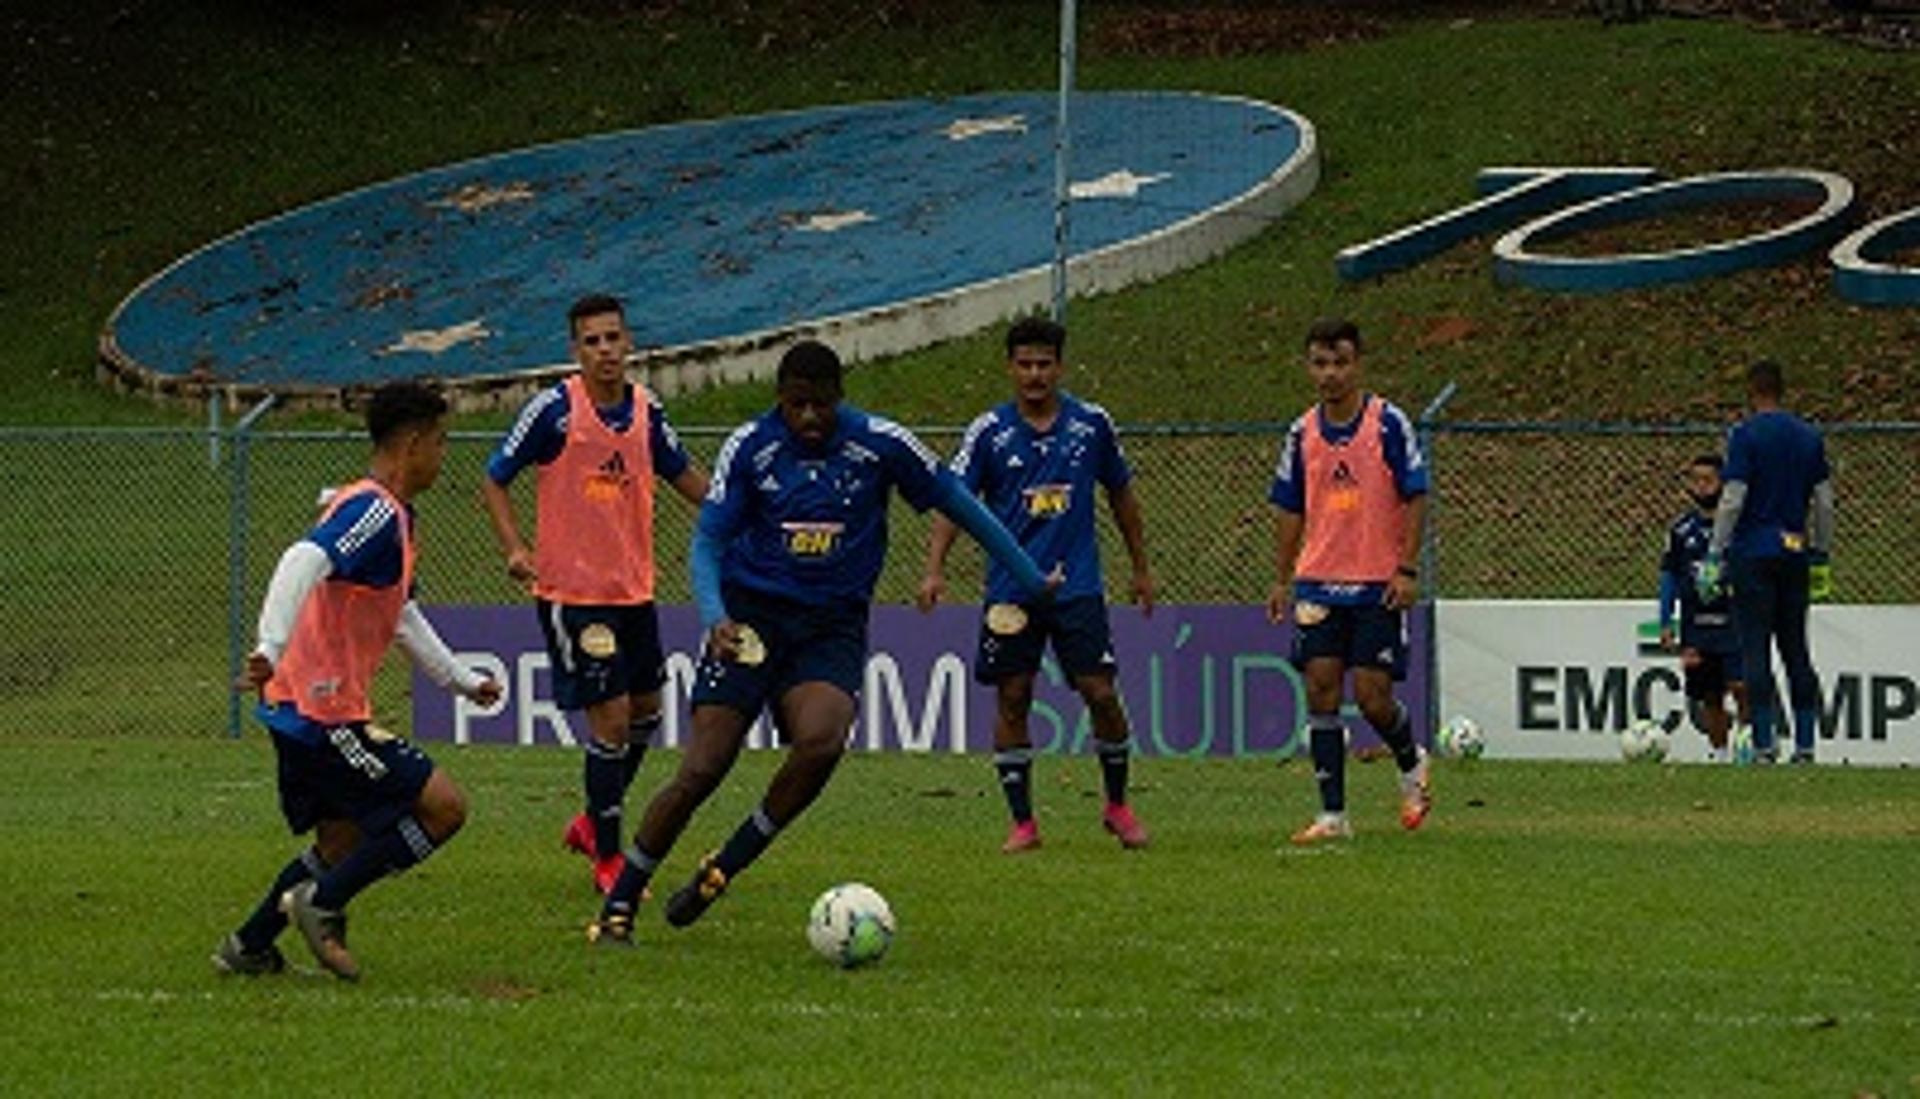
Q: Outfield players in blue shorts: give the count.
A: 5